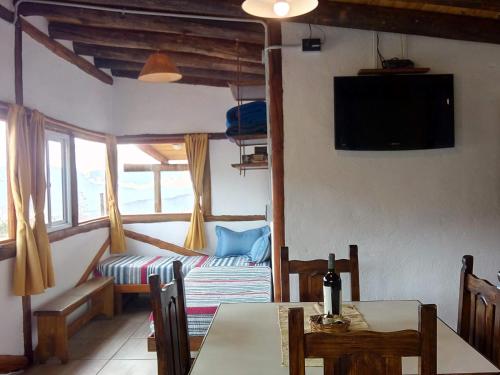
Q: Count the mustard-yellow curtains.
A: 4